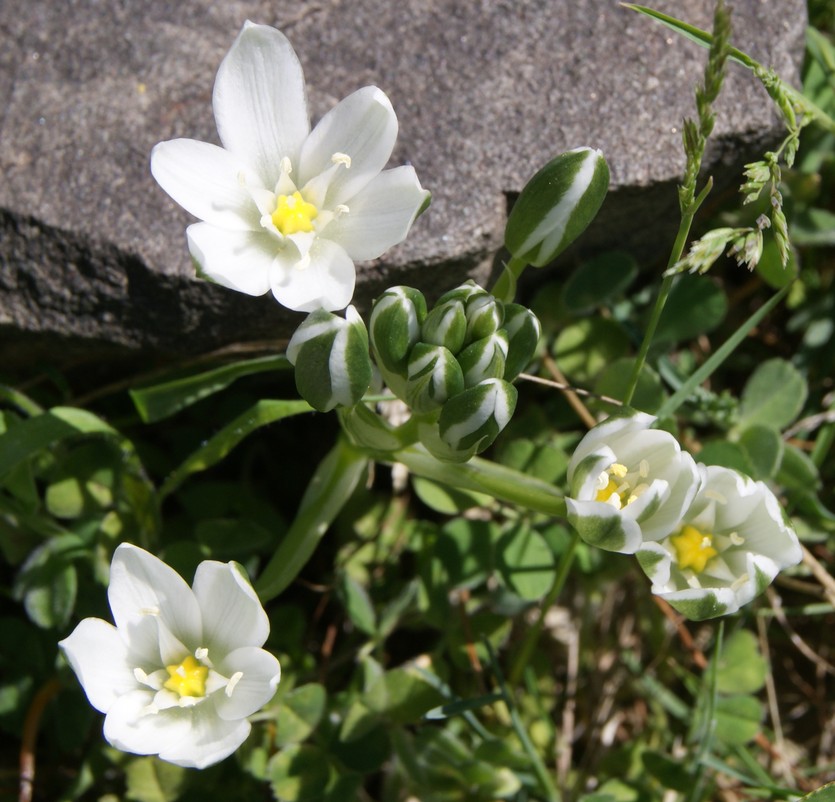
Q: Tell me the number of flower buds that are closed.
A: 10